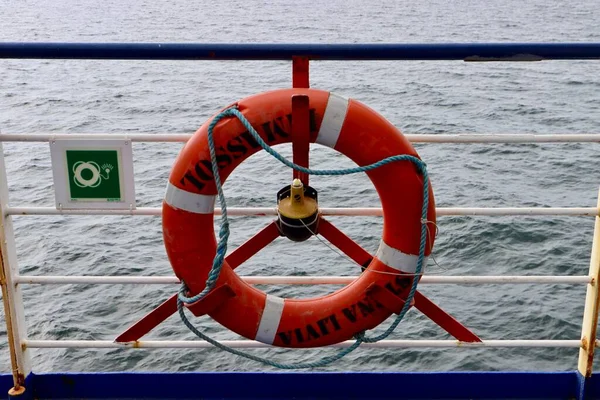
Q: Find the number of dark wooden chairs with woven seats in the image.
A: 0